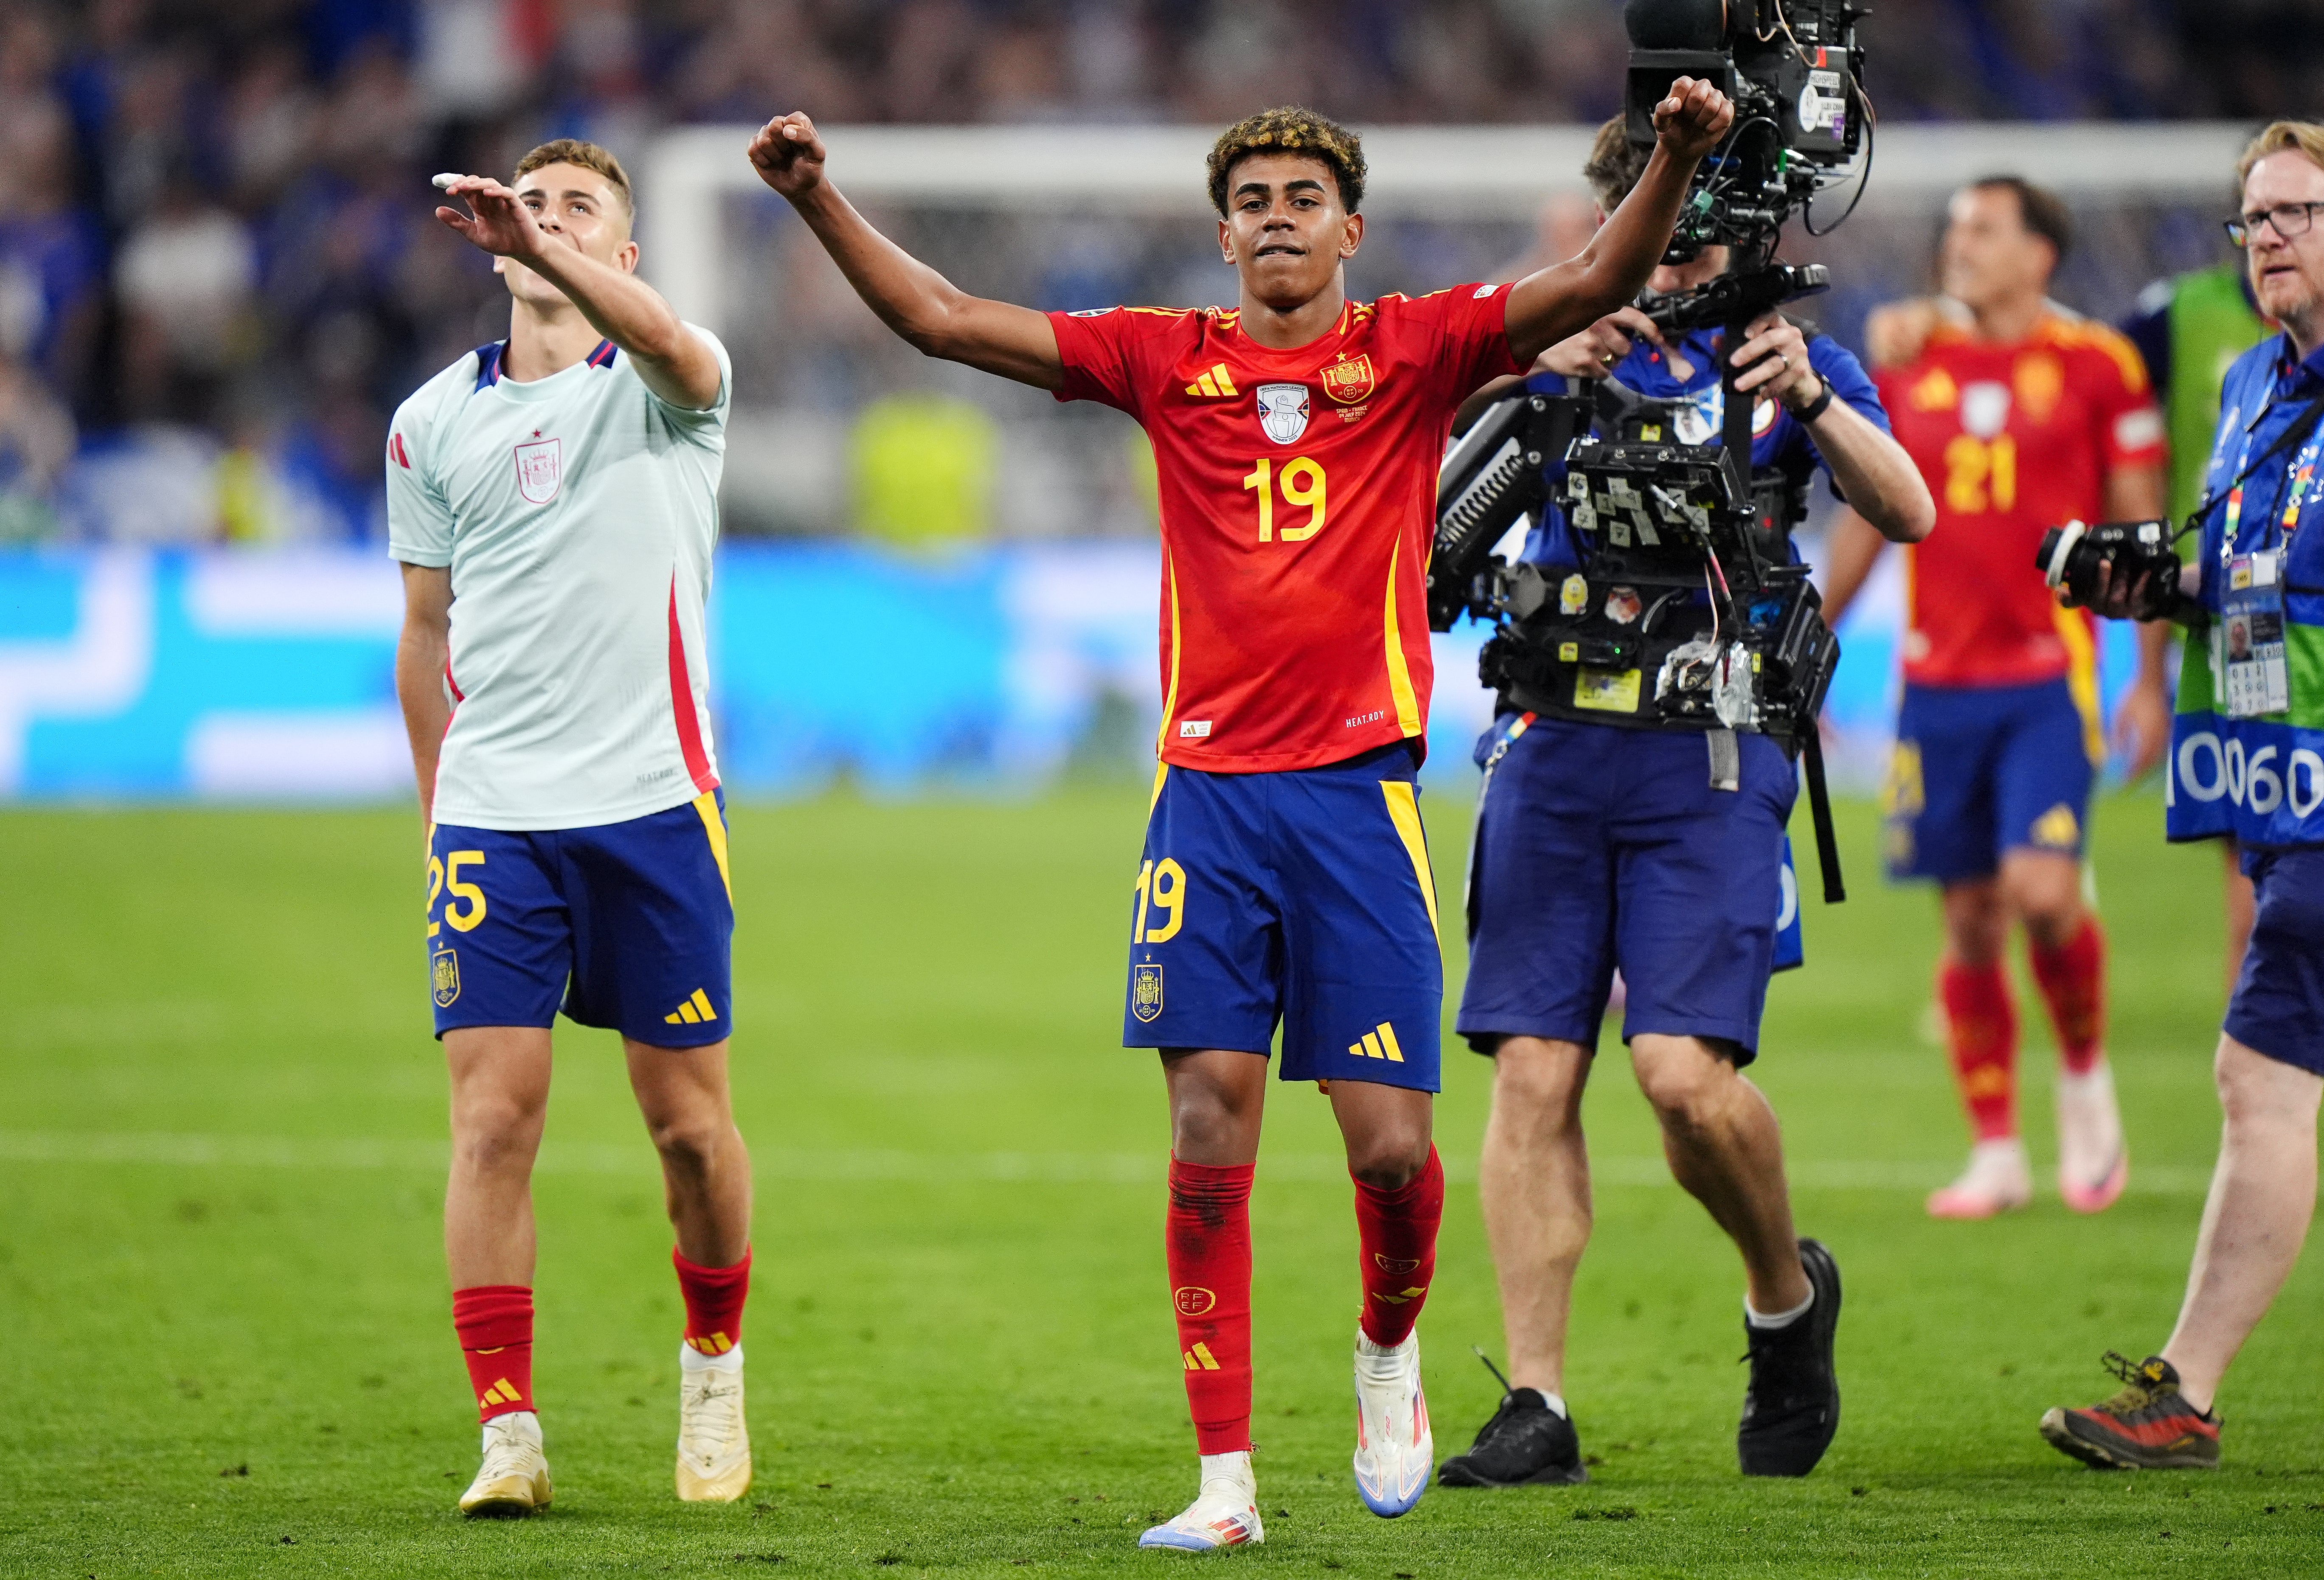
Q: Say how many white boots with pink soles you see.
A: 2